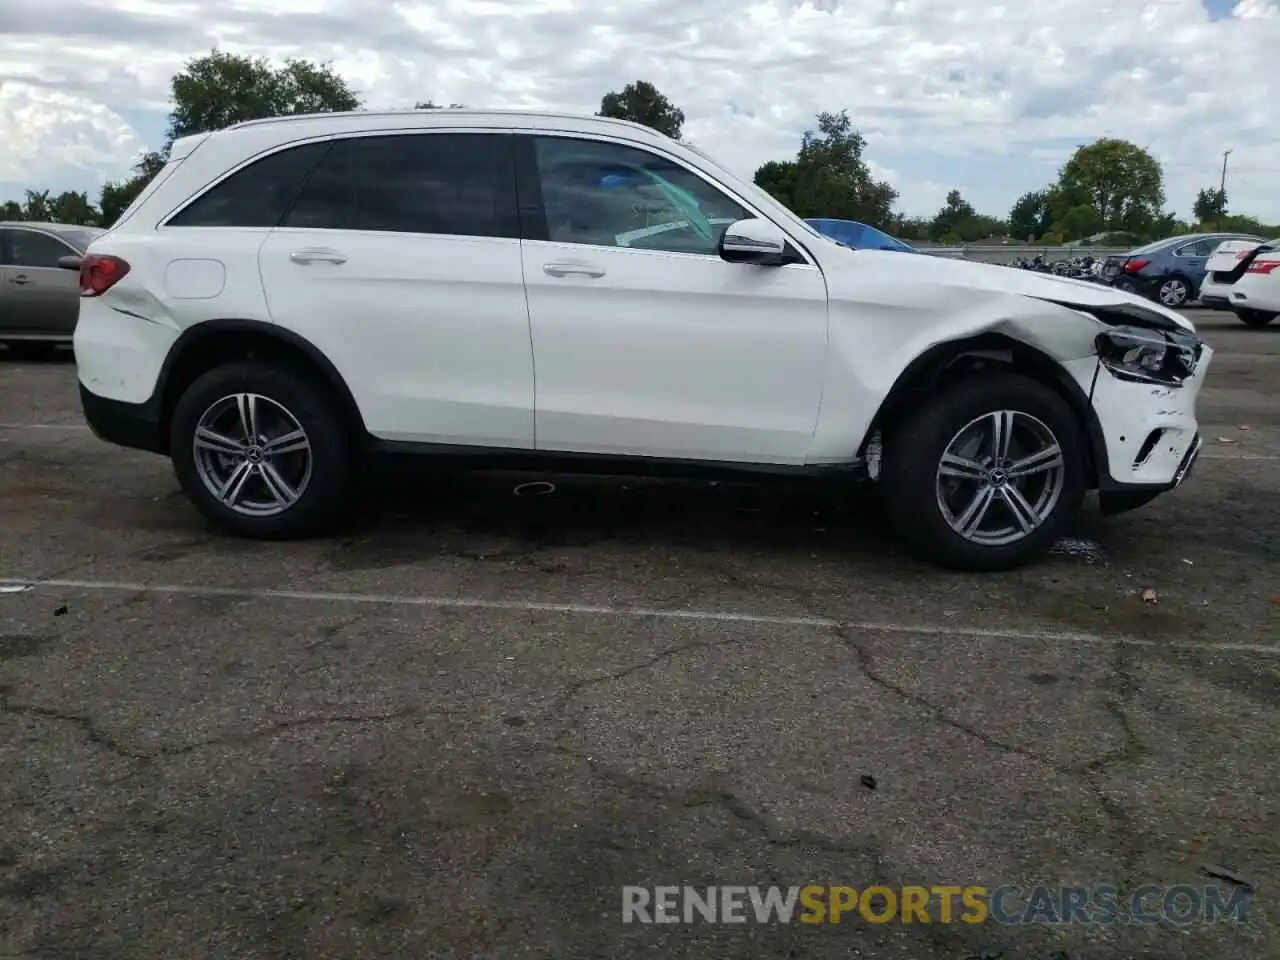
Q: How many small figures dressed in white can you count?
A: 0